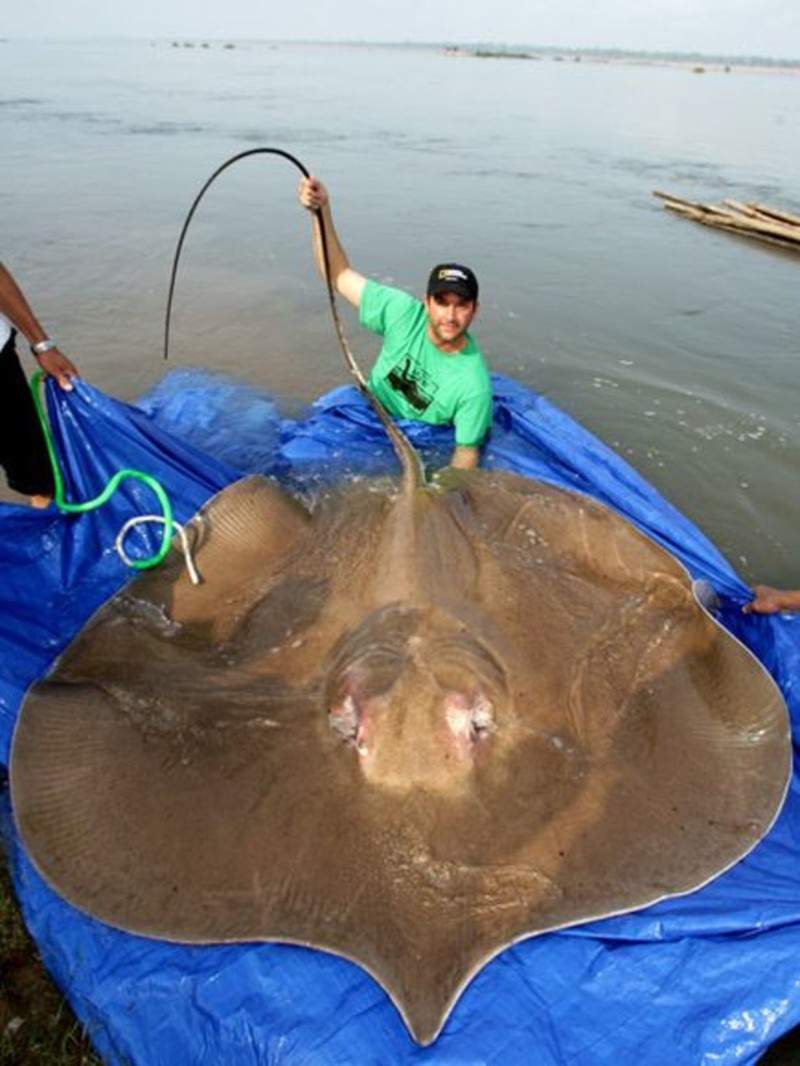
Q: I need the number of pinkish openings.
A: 2